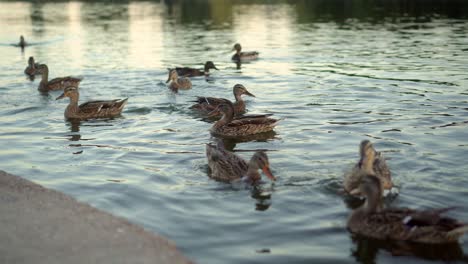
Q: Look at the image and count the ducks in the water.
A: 12